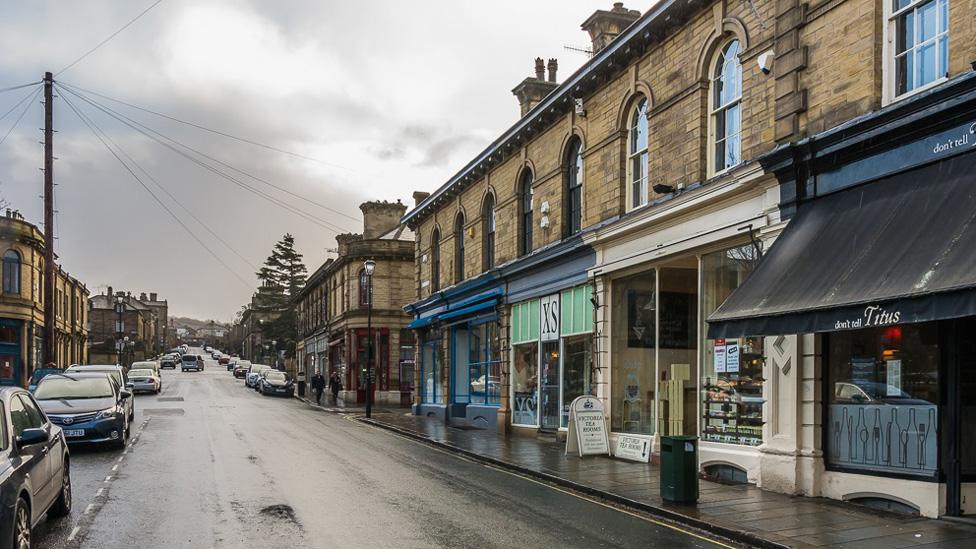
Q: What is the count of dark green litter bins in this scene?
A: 1